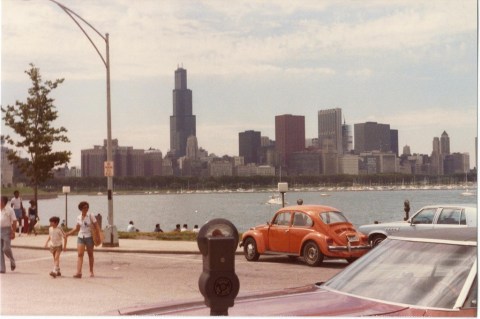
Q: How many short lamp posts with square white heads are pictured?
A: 2